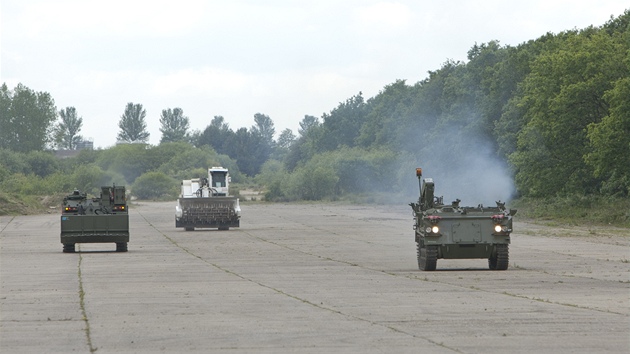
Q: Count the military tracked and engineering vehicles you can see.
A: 3